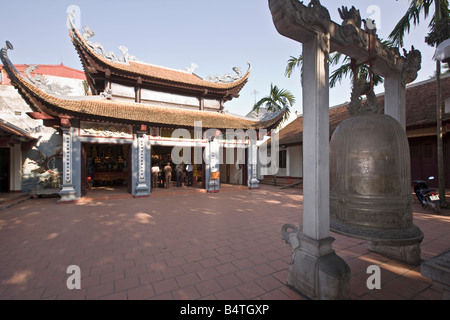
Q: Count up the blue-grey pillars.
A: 4